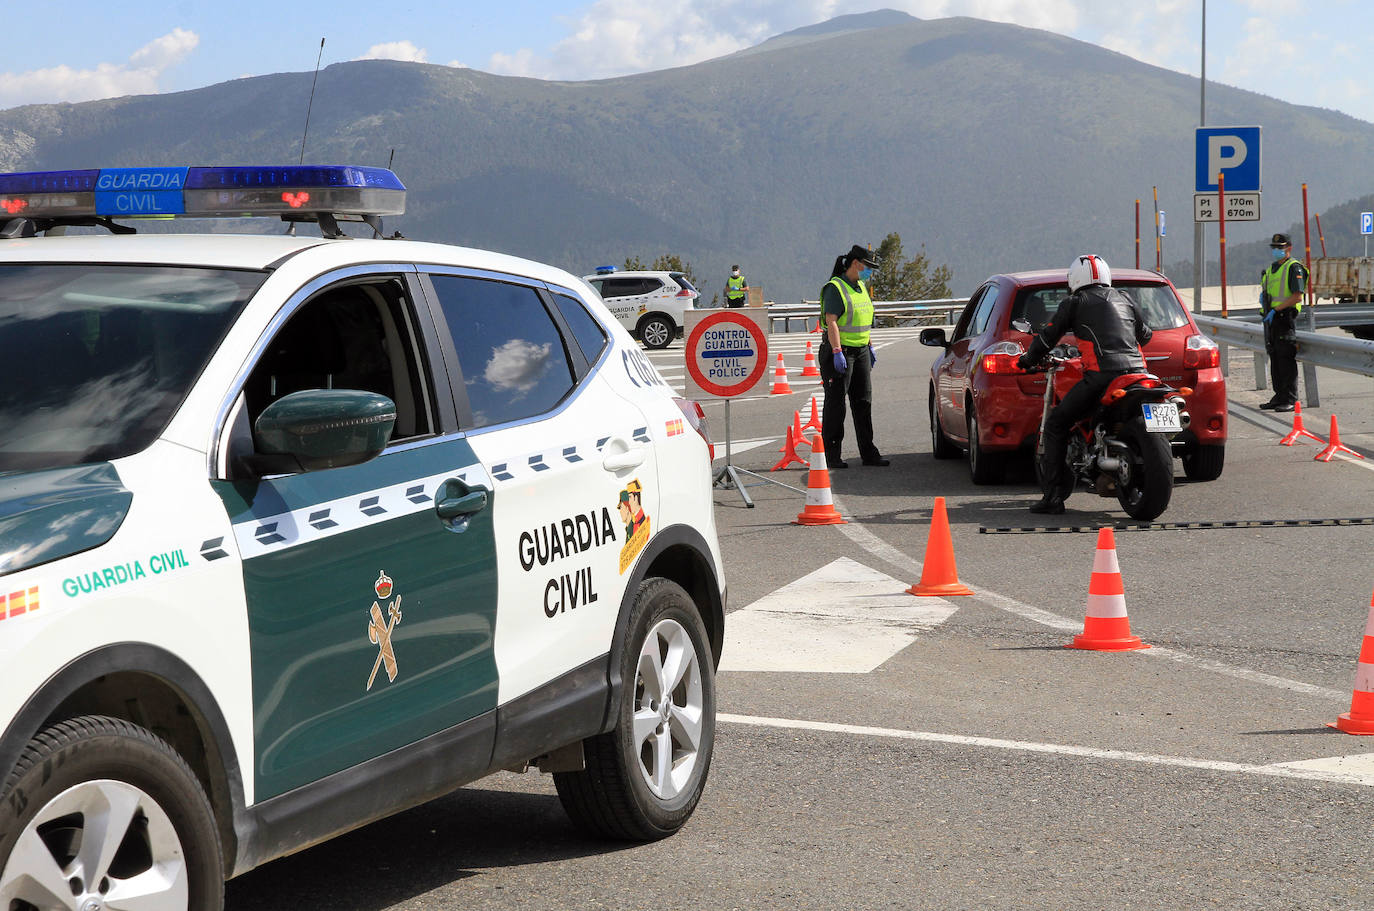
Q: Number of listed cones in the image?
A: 5